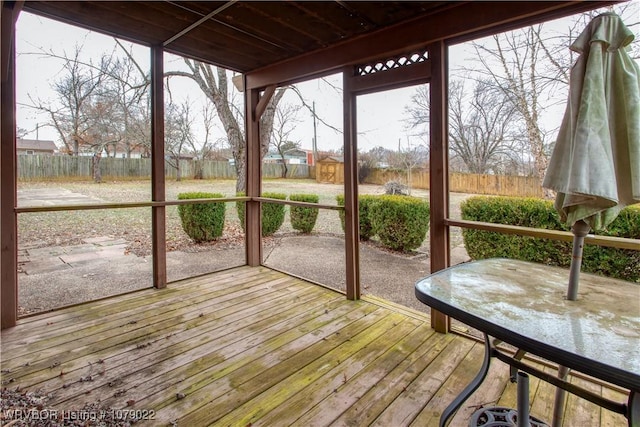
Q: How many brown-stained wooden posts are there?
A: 5